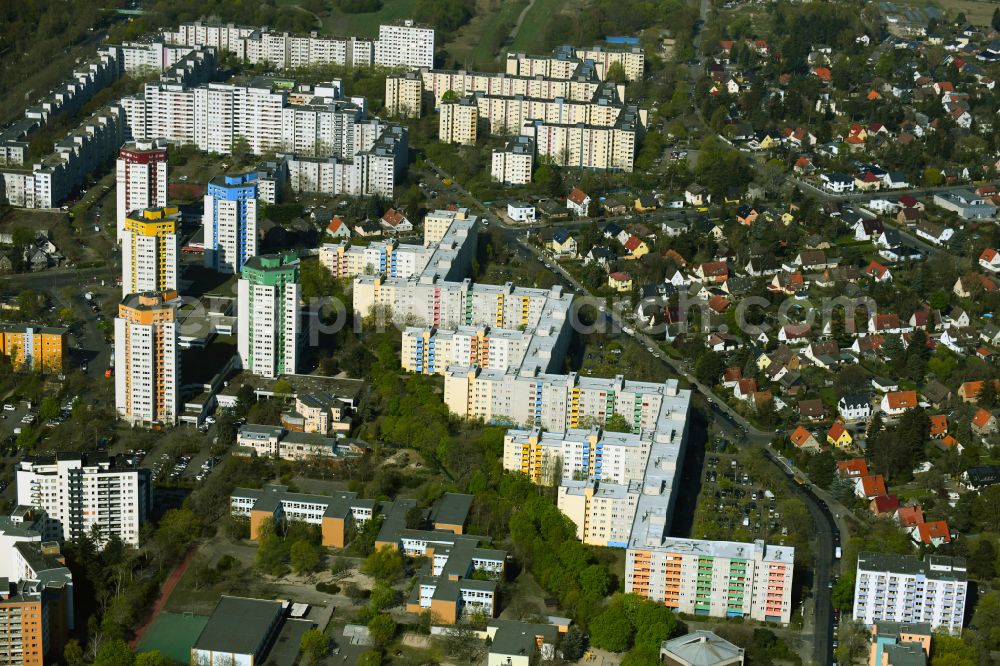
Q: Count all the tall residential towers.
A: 5